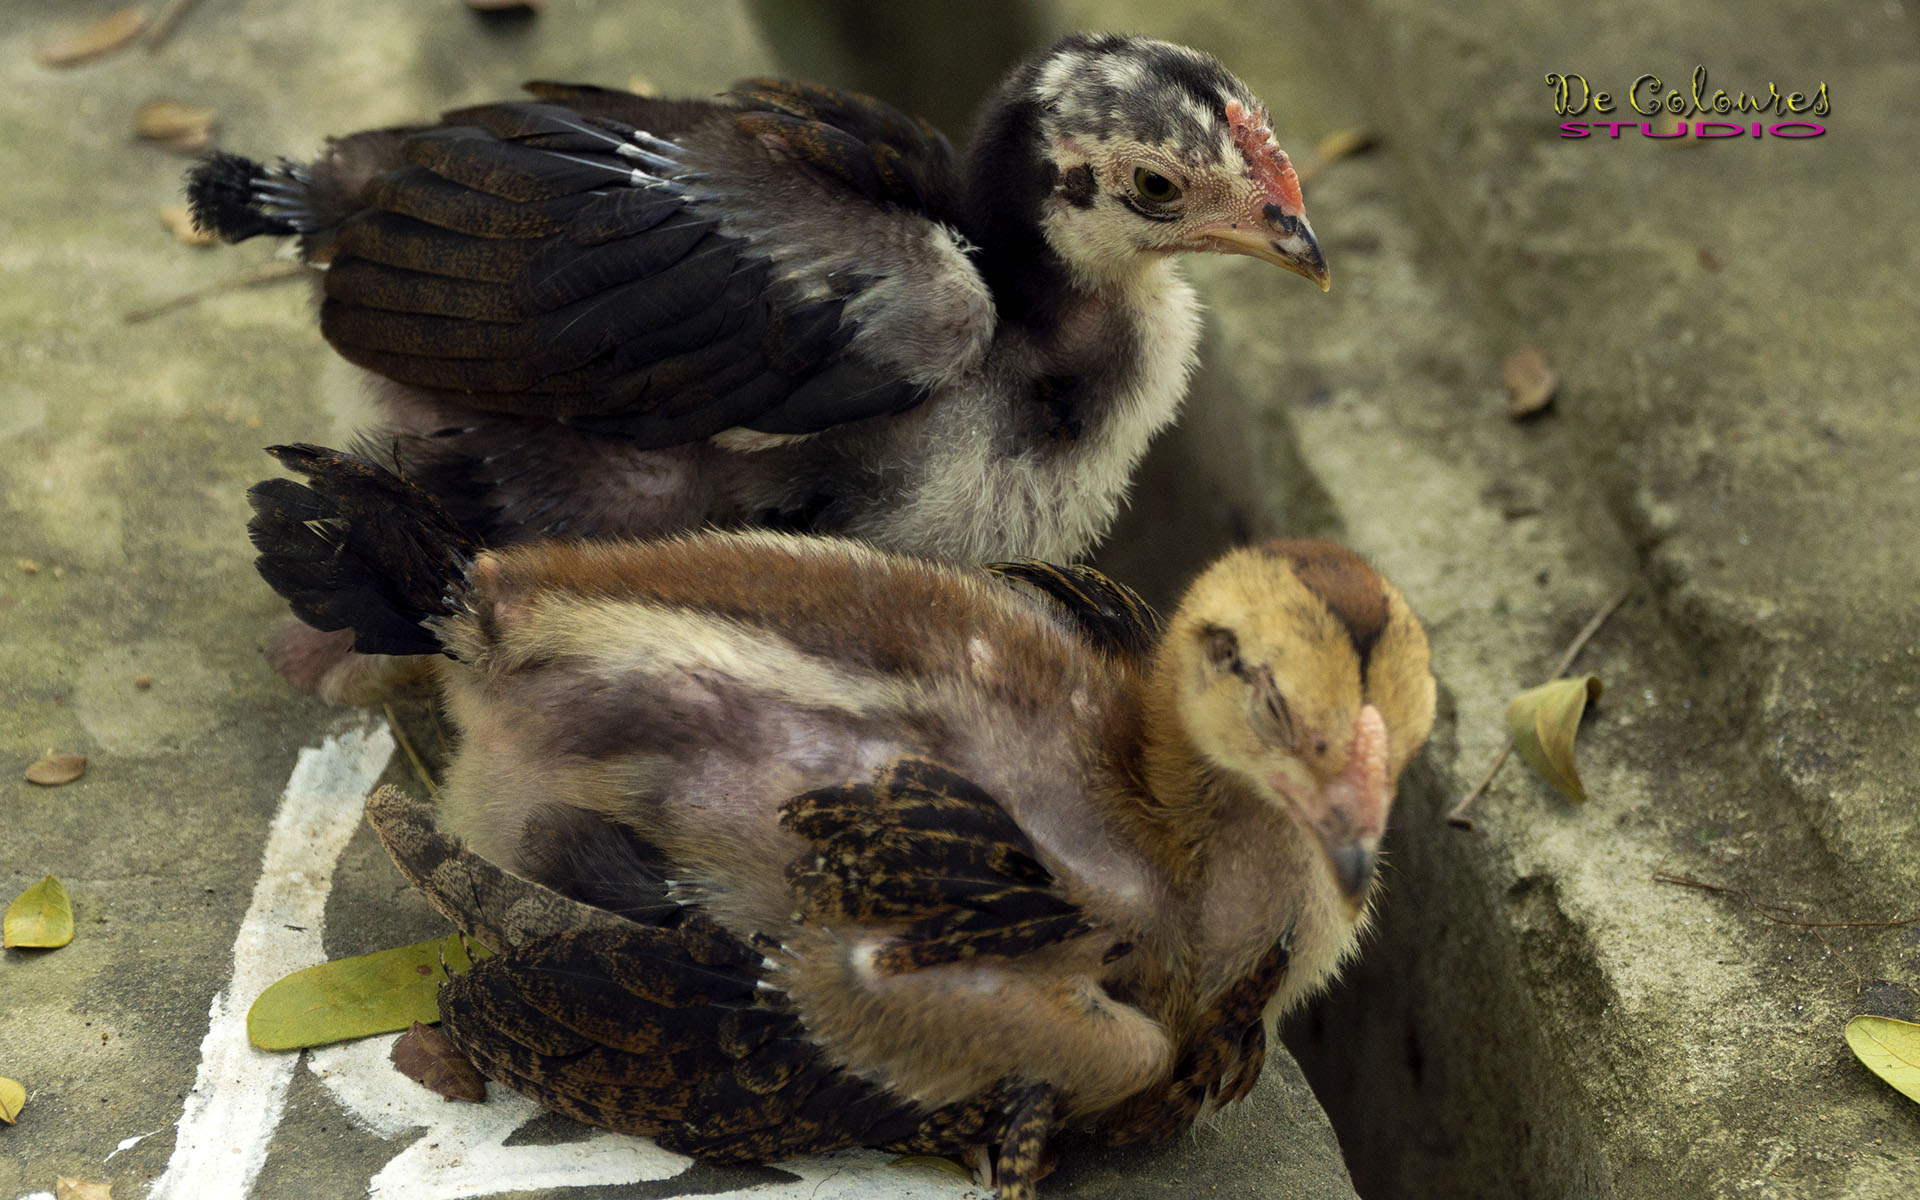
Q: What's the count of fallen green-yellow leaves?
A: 5